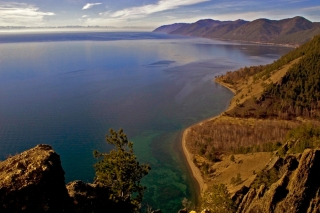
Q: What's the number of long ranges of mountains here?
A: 1